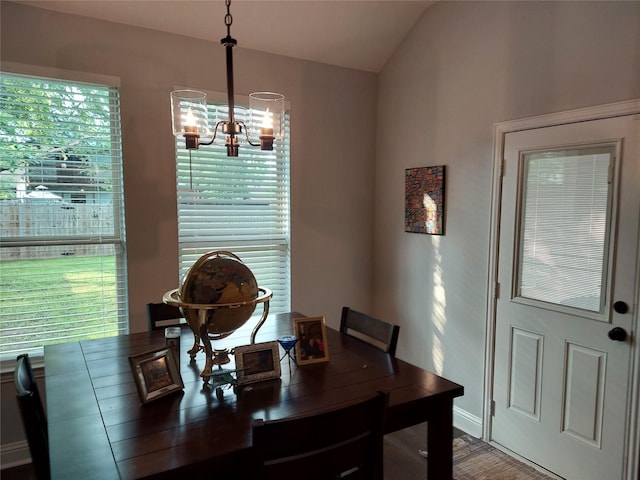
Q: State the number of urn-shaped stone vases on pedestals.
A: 0